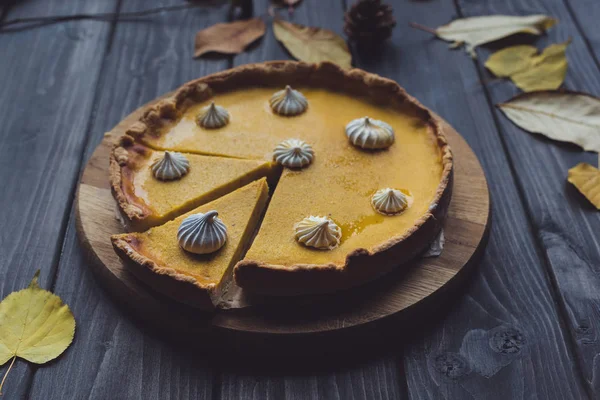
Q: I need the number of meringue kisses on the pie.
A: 8